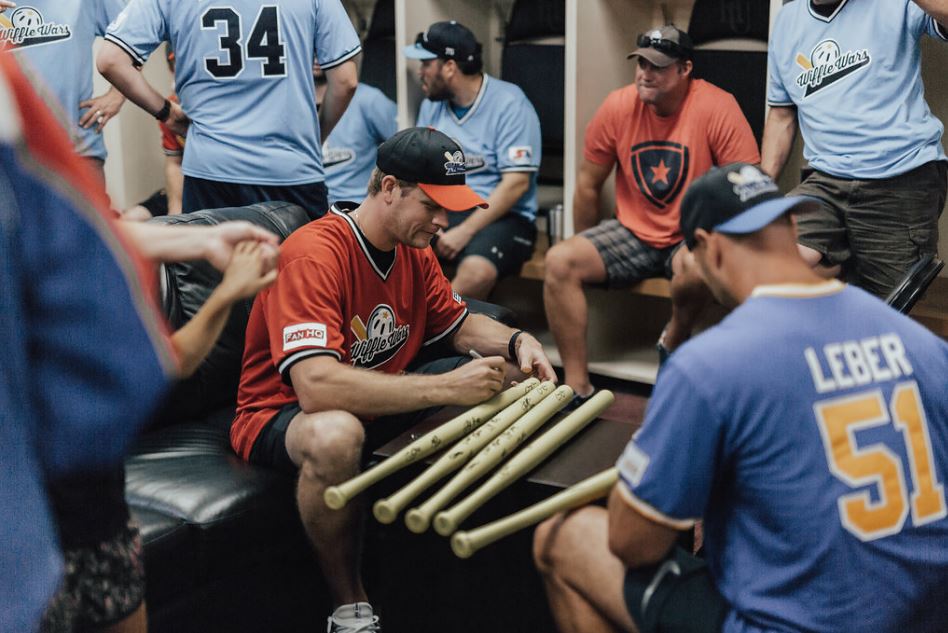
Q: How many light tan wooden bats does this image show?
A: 5